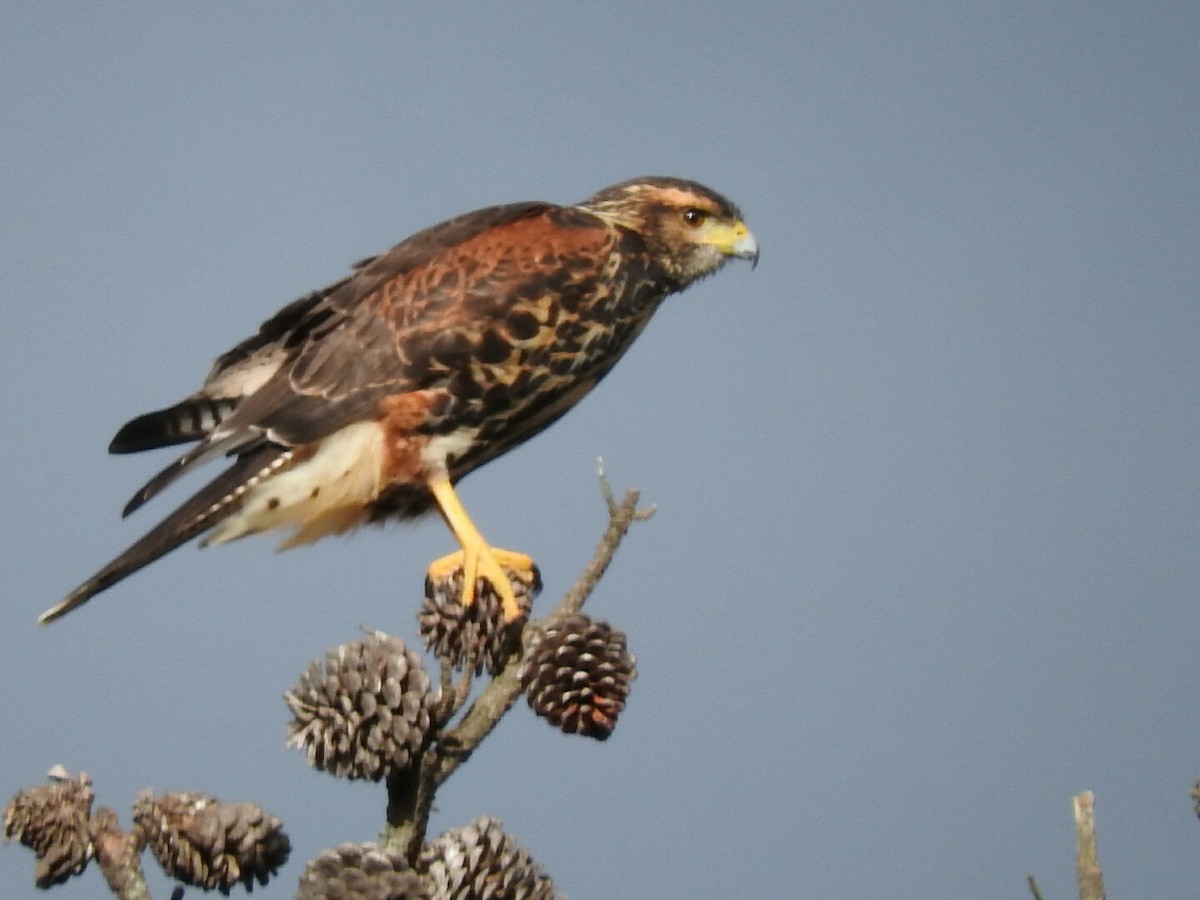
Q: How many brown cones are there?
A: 7